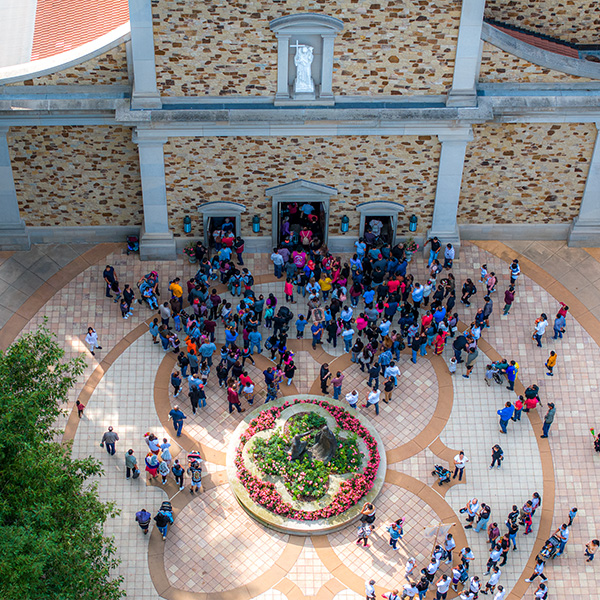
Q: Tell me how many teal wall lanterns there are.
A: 4